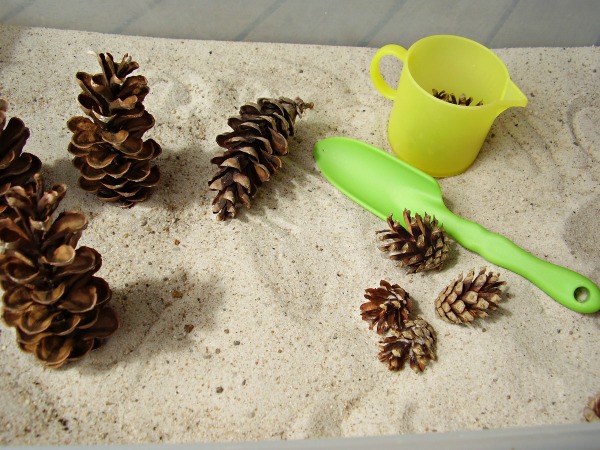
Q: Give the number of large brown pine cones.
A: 4